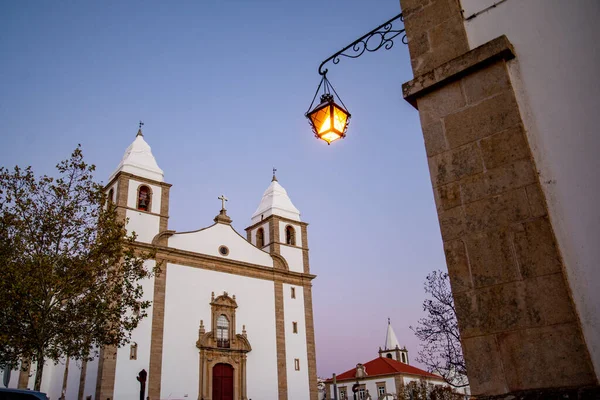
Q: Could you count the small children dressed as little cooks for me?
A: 0